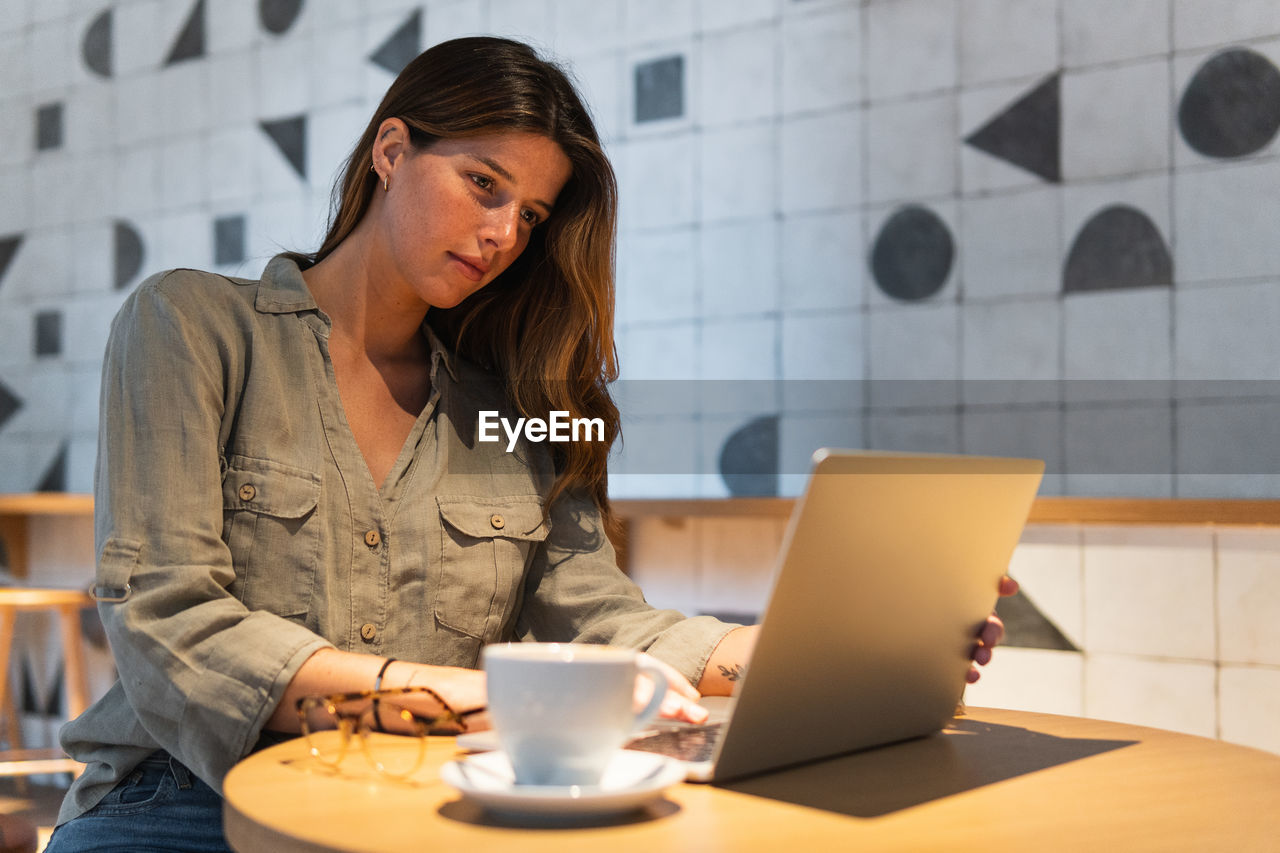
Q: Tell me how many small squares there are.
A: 4